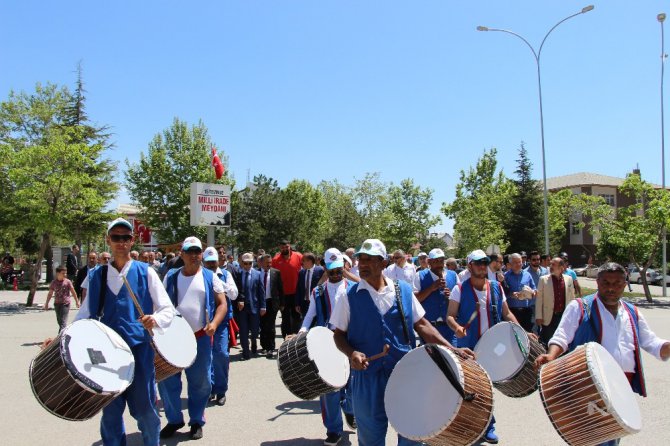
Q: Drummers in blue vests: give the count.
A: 6